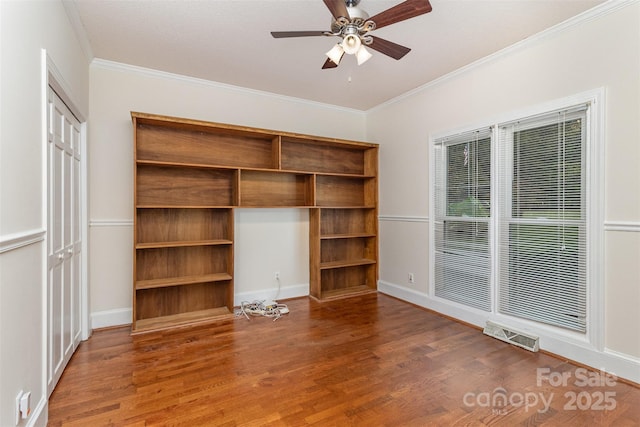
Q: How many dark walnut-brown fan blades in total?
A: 5